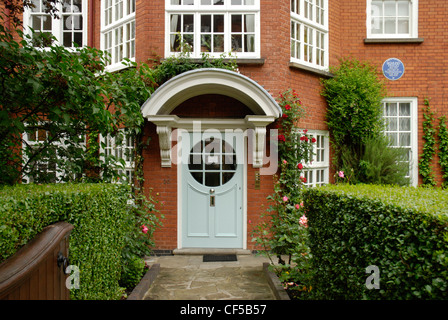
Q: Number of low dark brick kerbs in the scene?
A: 2